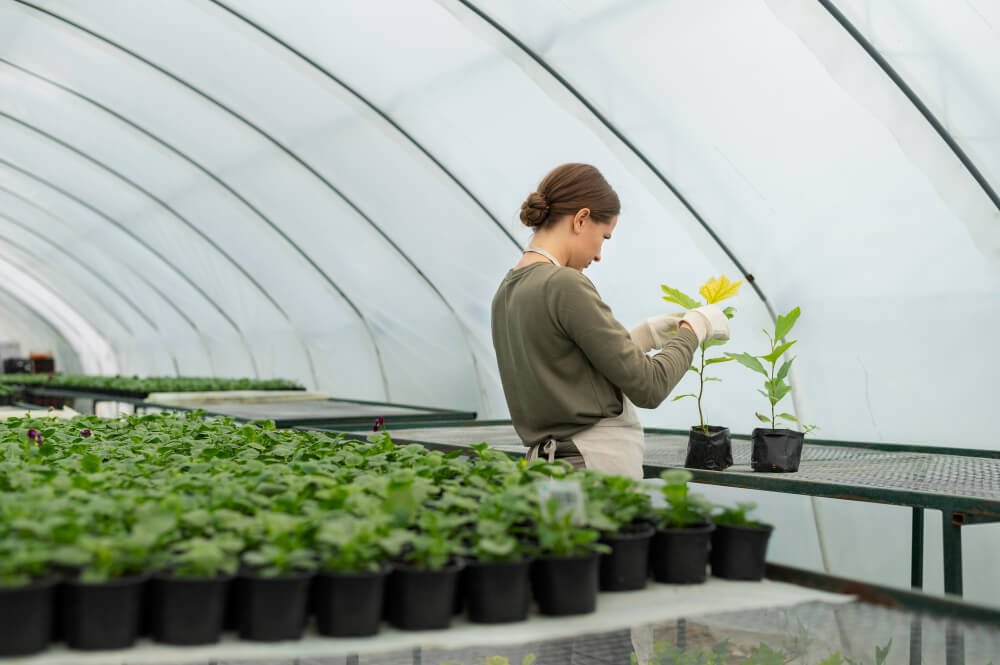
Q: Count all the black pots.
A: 13